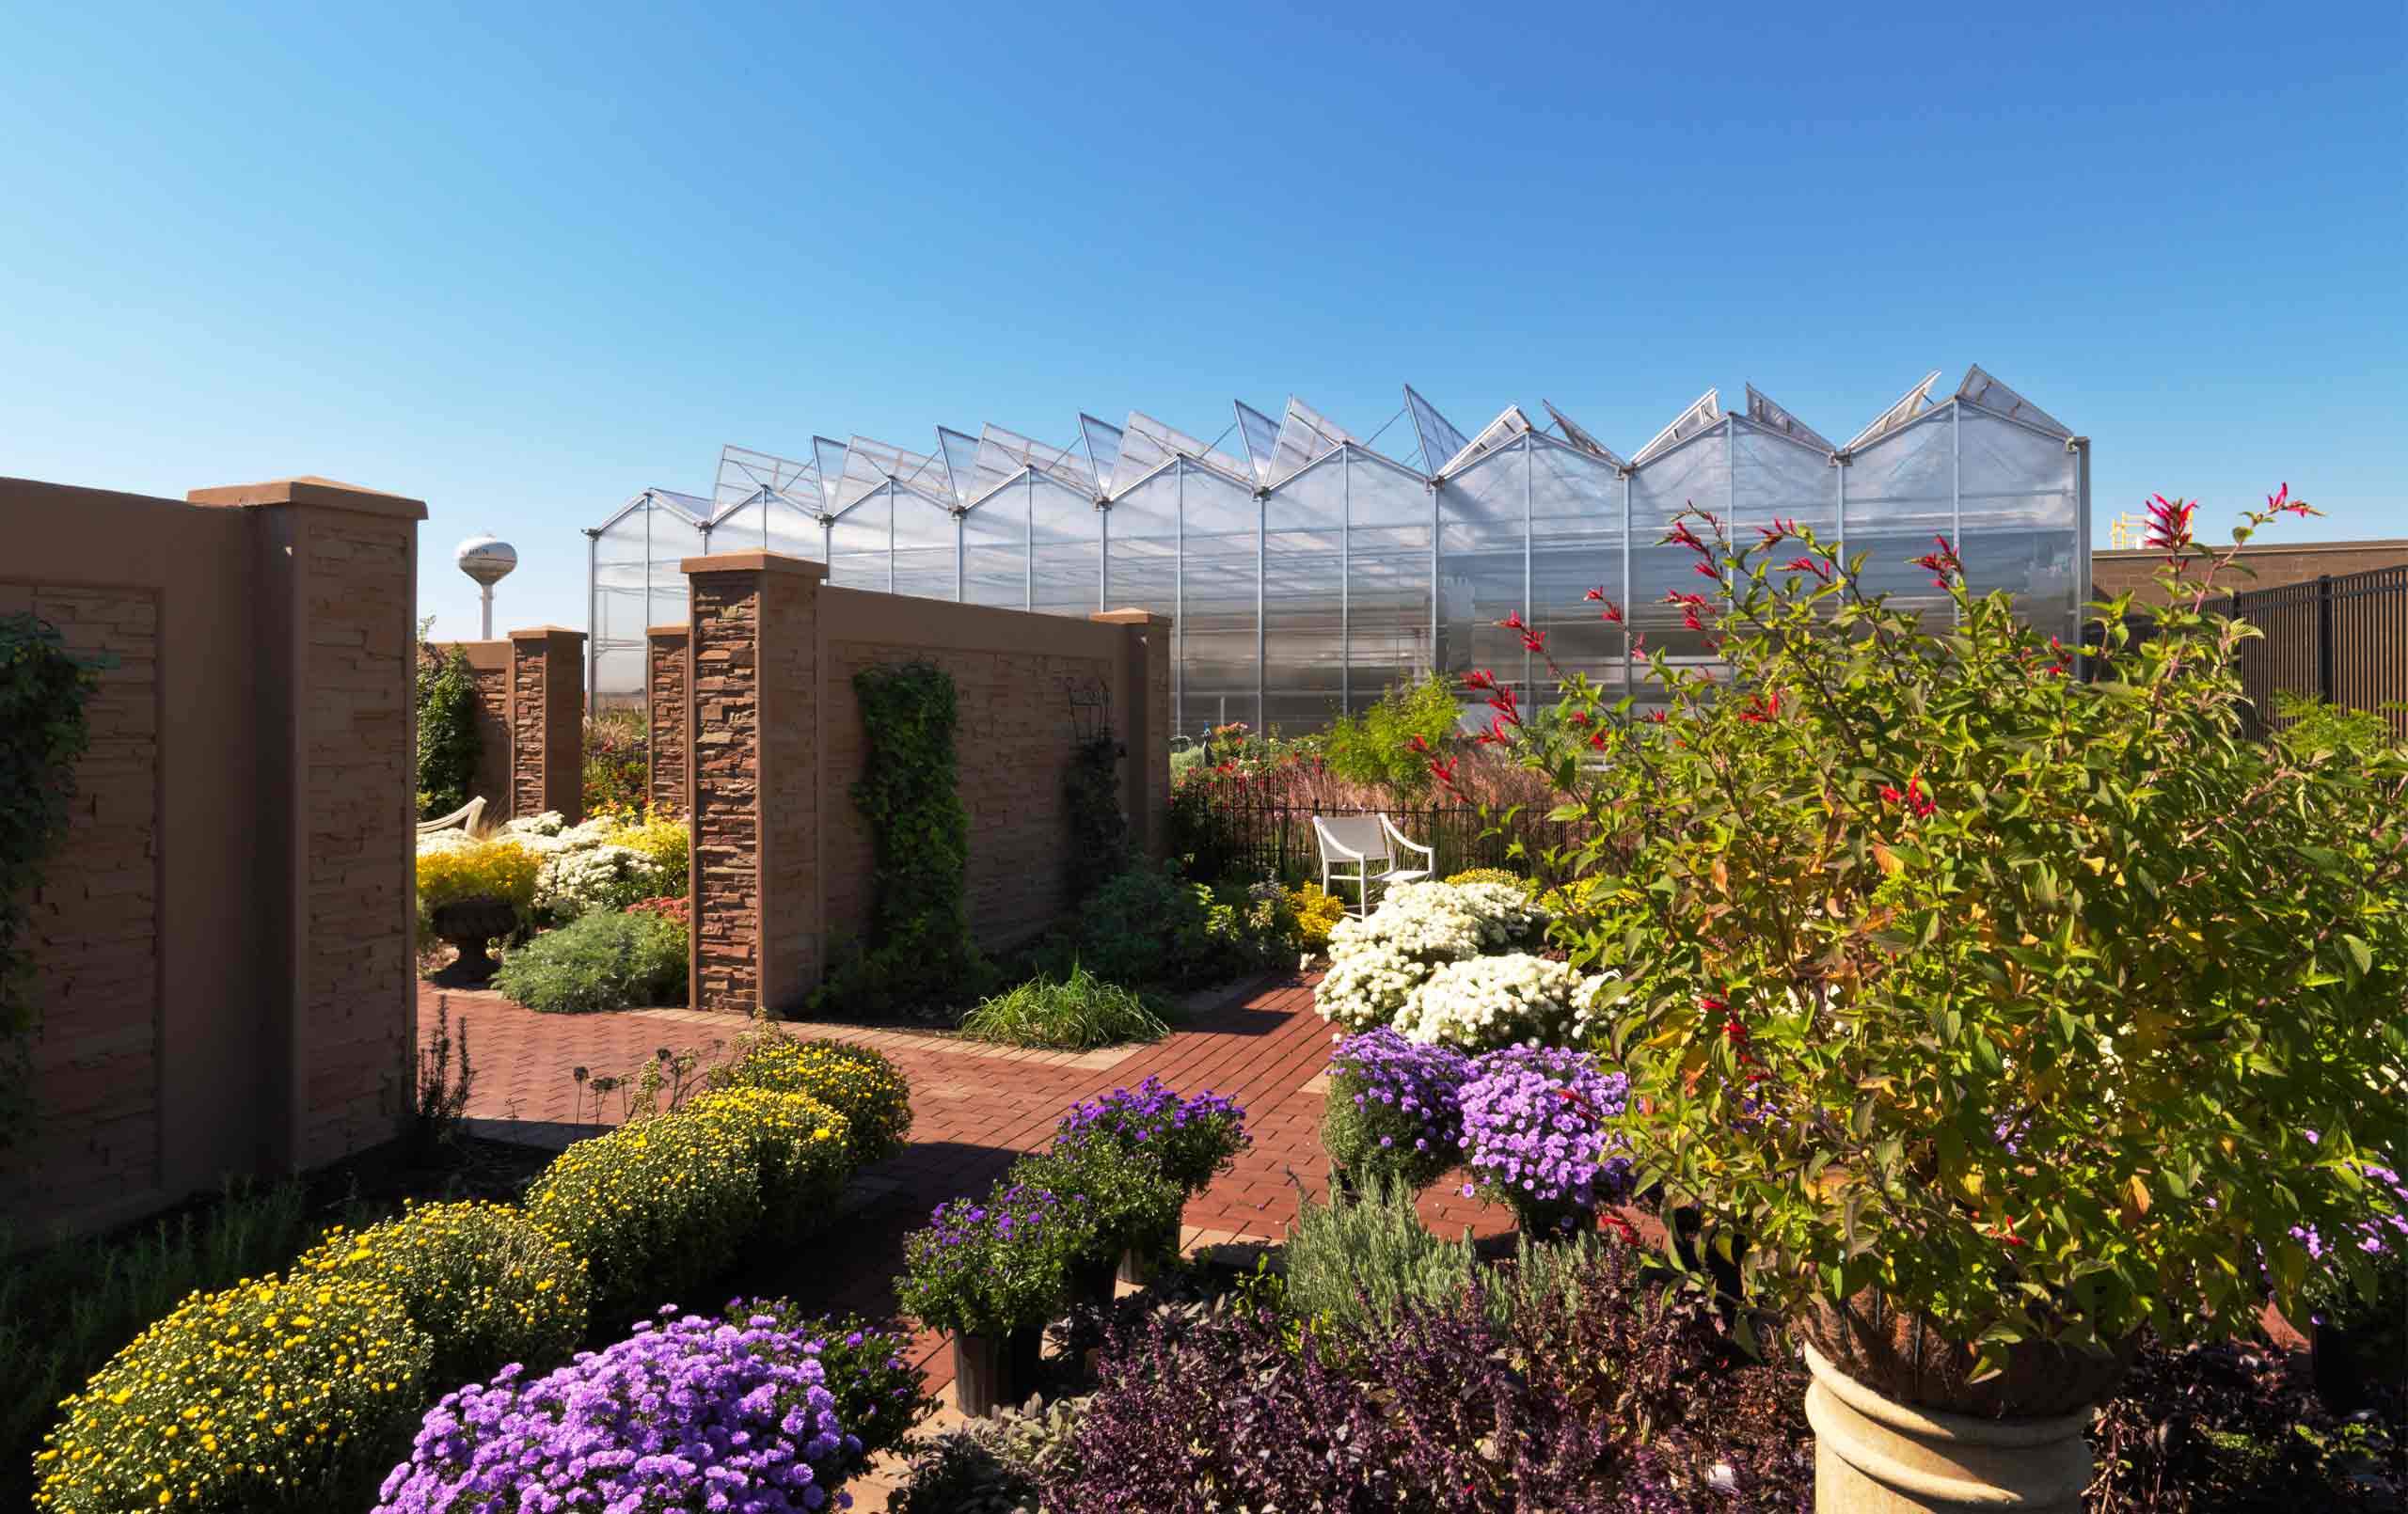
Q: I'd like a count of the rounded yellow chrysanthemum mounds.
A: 5